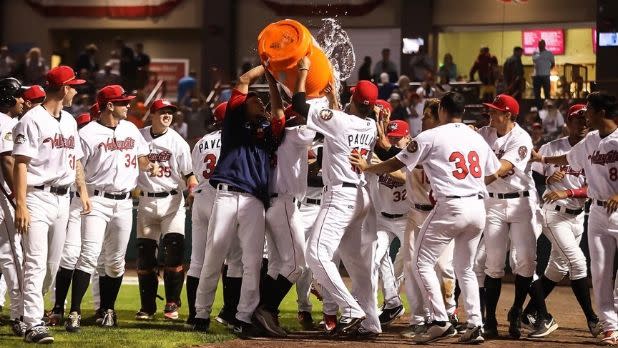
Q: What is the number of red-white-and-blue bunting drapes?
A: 2